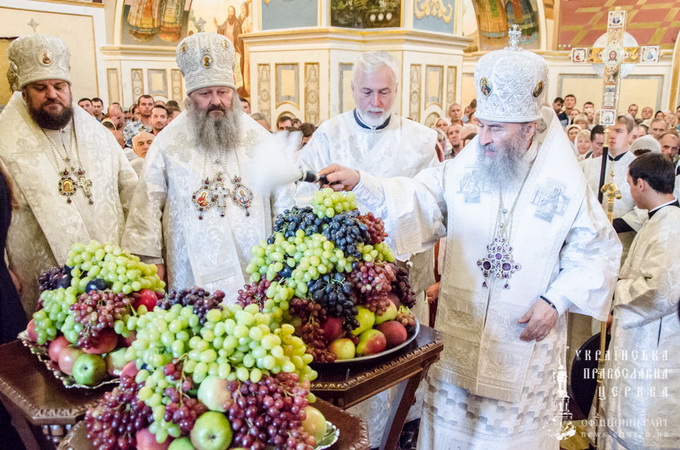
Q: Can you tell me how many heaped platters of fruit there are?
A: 3